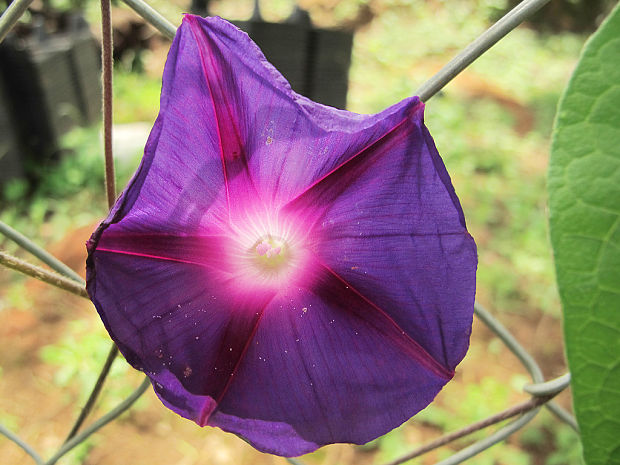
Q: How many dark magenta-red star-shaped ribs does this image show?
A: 5